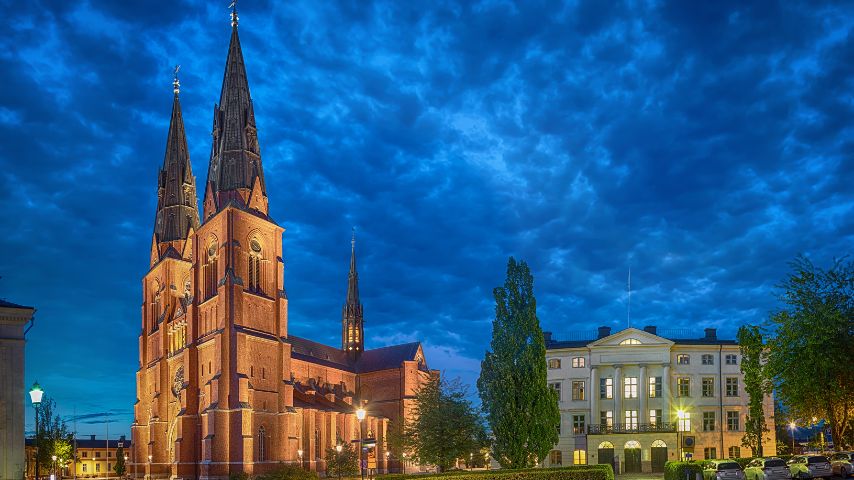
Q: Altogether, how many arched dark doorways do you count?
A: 3